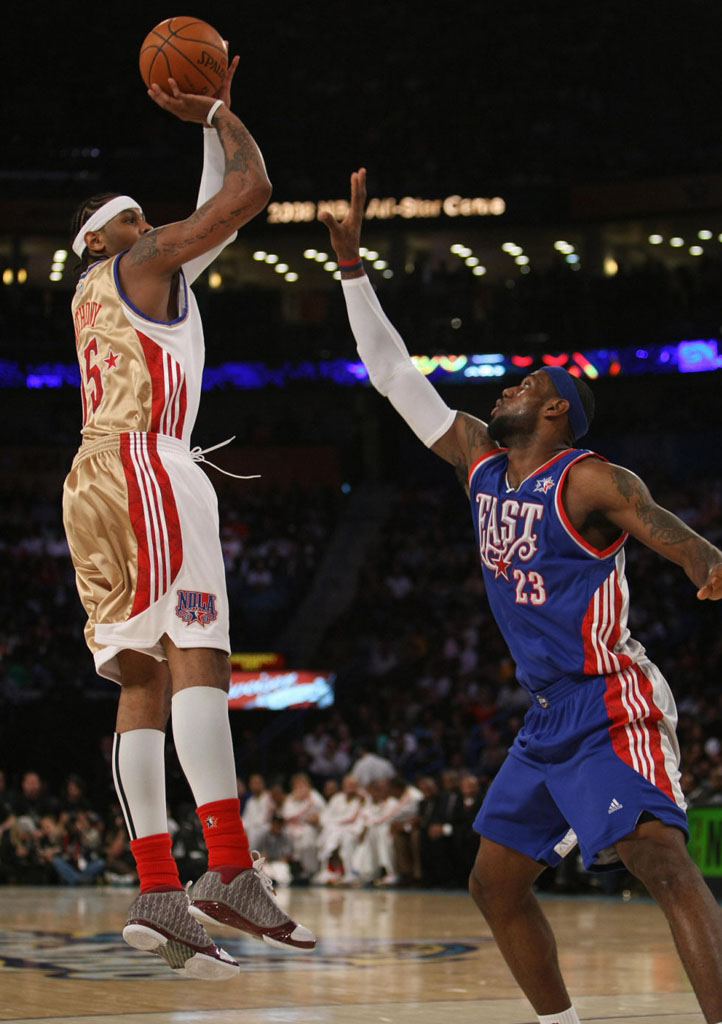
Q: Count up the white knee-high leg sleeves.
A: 2